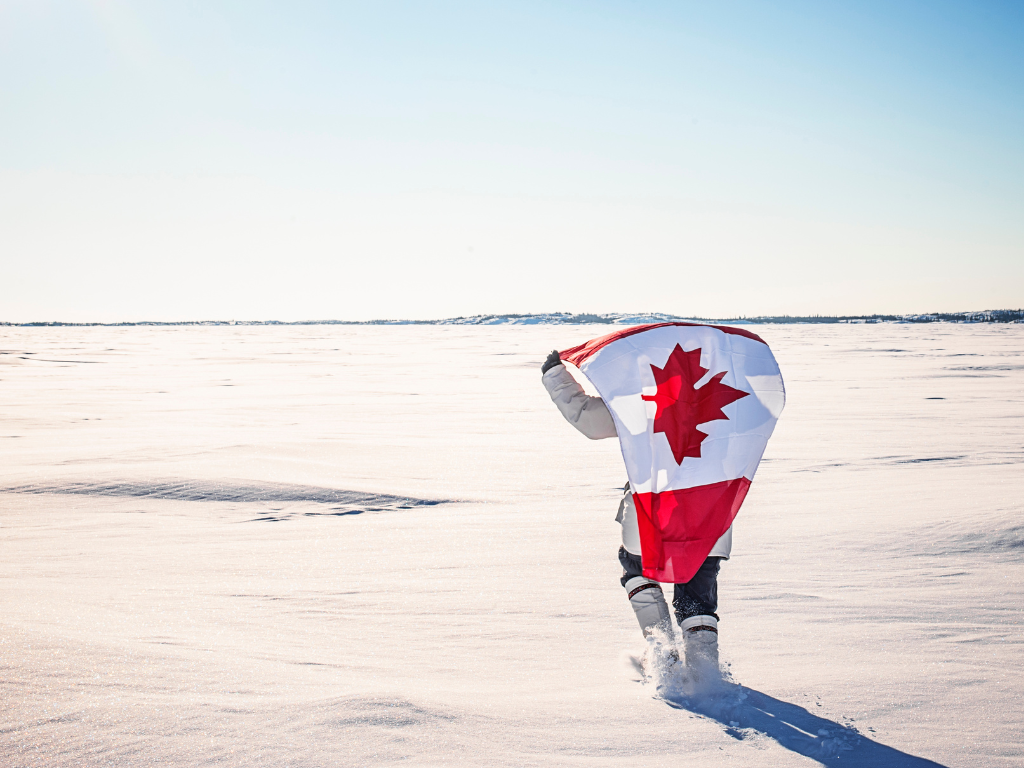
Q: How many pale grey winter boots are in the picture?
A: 2